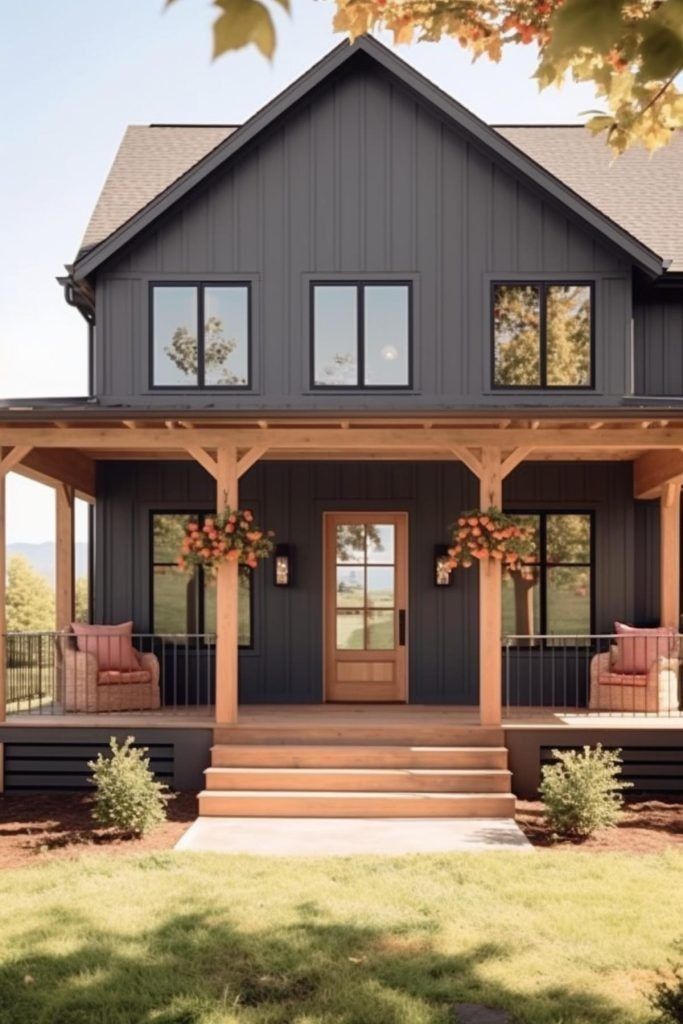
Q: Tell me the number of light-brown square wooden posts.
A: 5